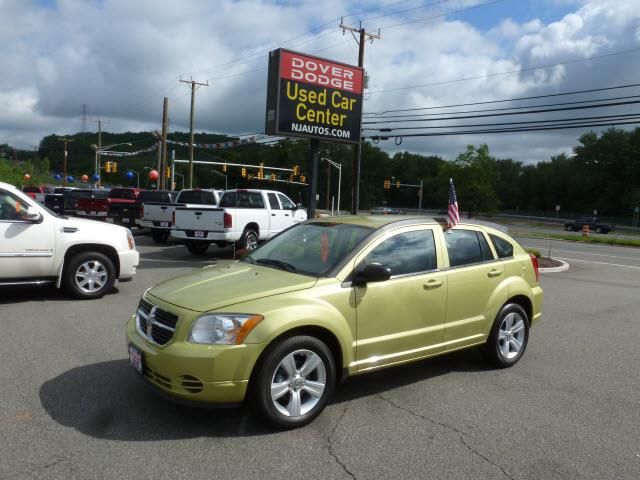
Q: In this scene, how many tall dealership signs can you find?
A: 1